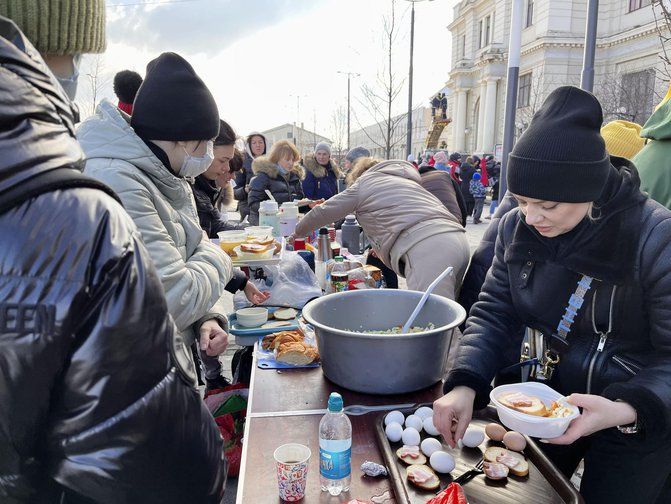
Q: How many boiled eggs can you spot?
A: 11